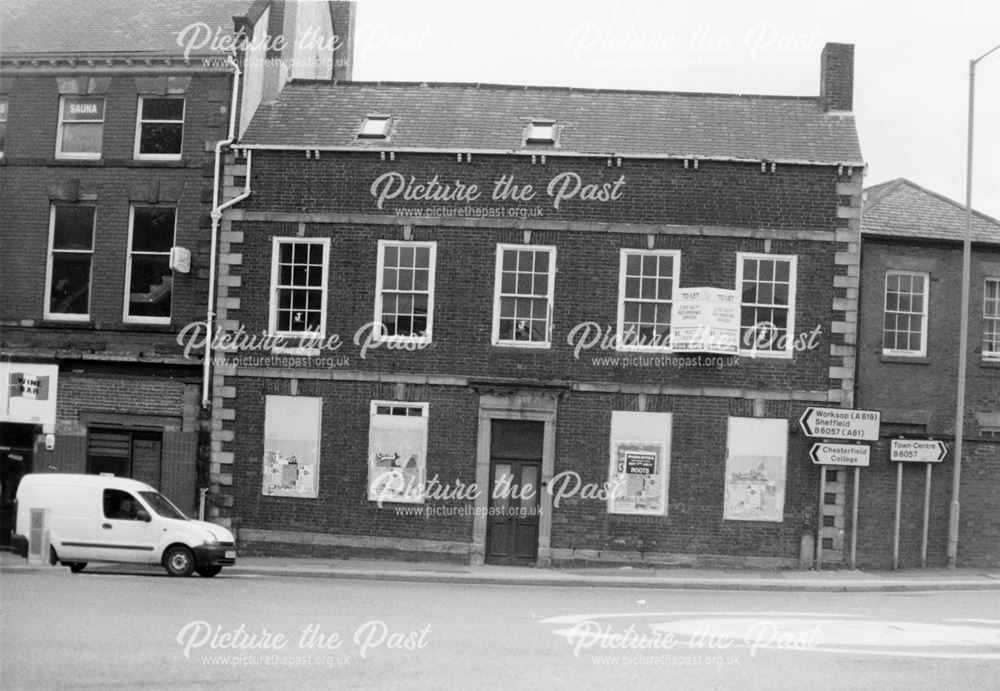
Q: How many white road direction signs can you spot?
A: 3